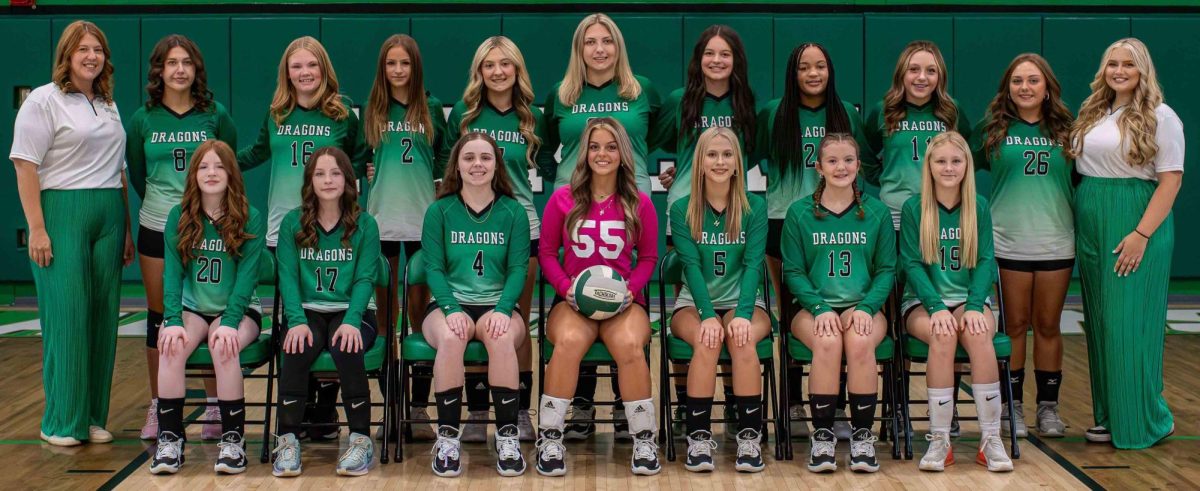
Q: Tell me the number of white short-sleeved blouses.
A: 2